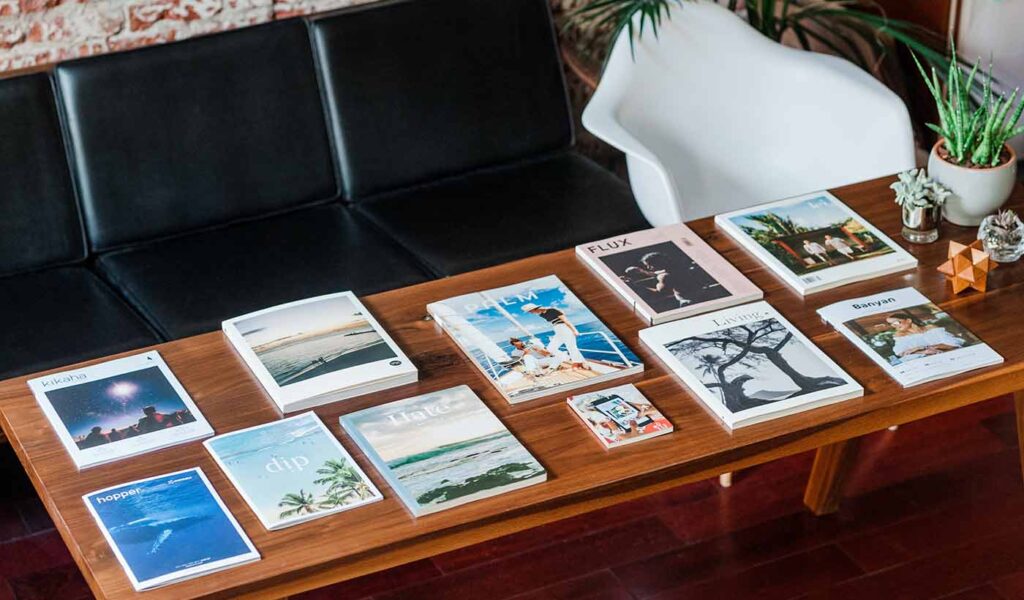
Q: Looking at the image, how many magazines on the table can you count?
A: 11